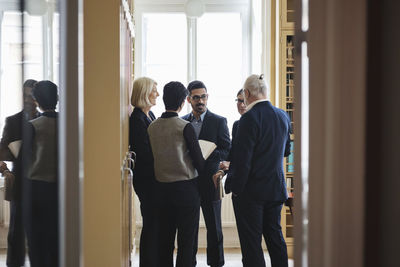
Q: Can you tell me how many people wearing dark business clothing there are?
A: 5